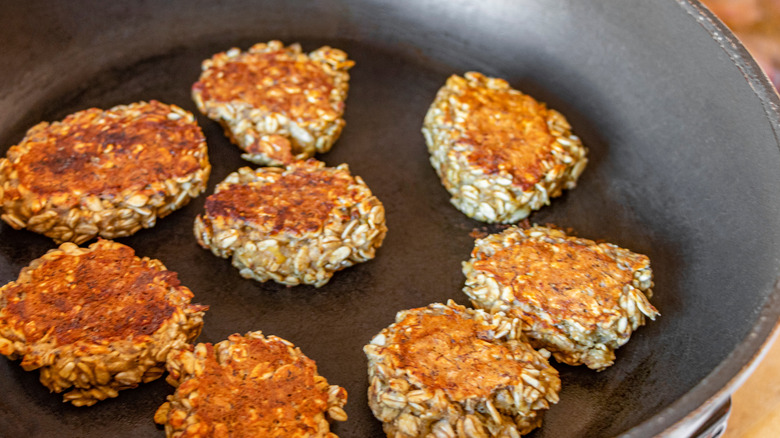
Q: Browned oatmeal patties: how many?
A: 8